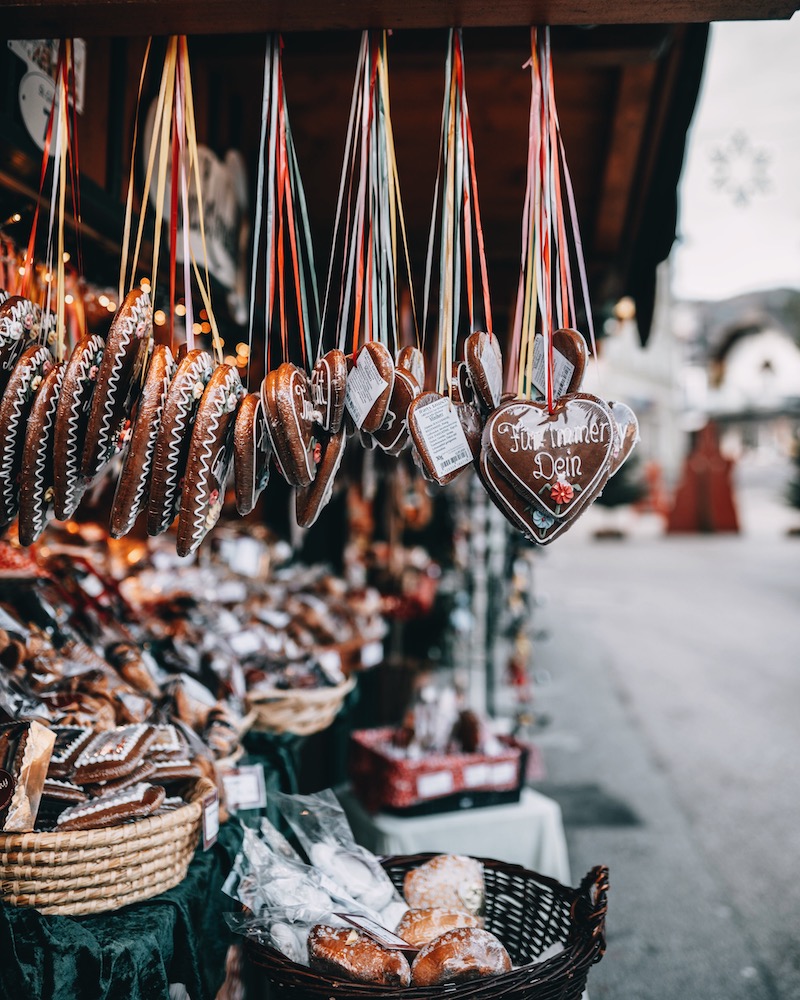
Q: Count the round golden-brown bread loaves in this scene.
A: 4